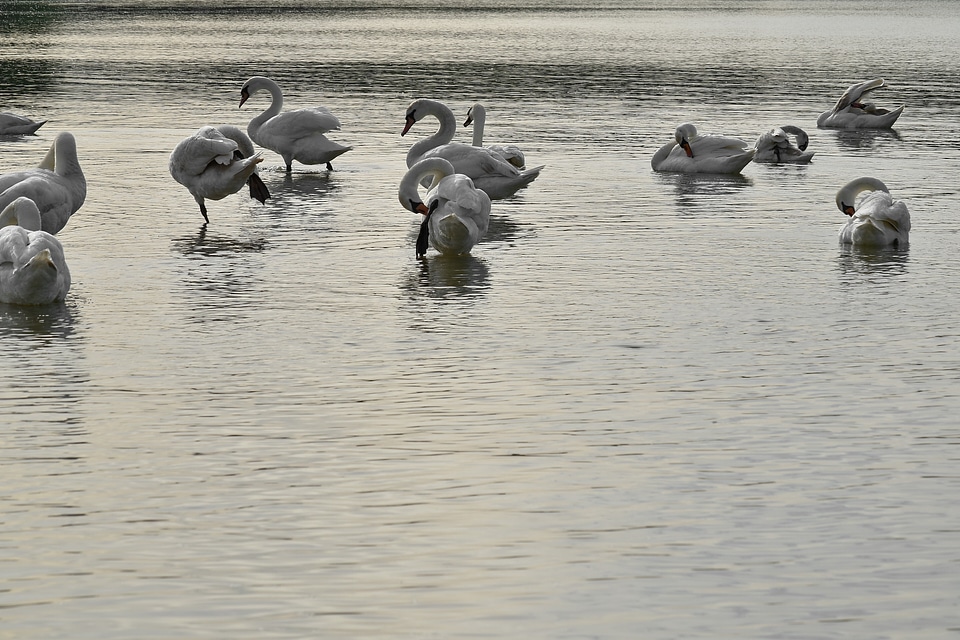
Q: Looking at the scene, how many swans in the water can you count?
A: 12